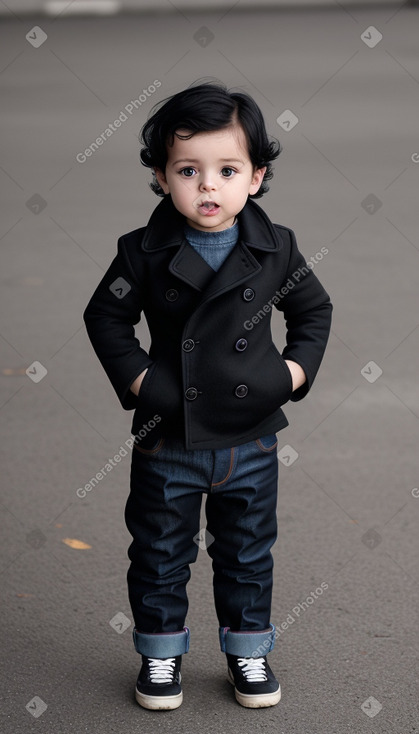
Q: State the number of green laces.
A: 0